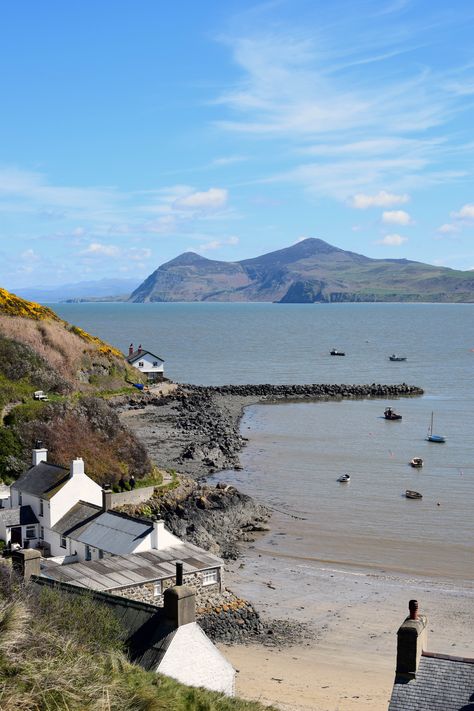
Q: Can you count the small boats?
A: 7